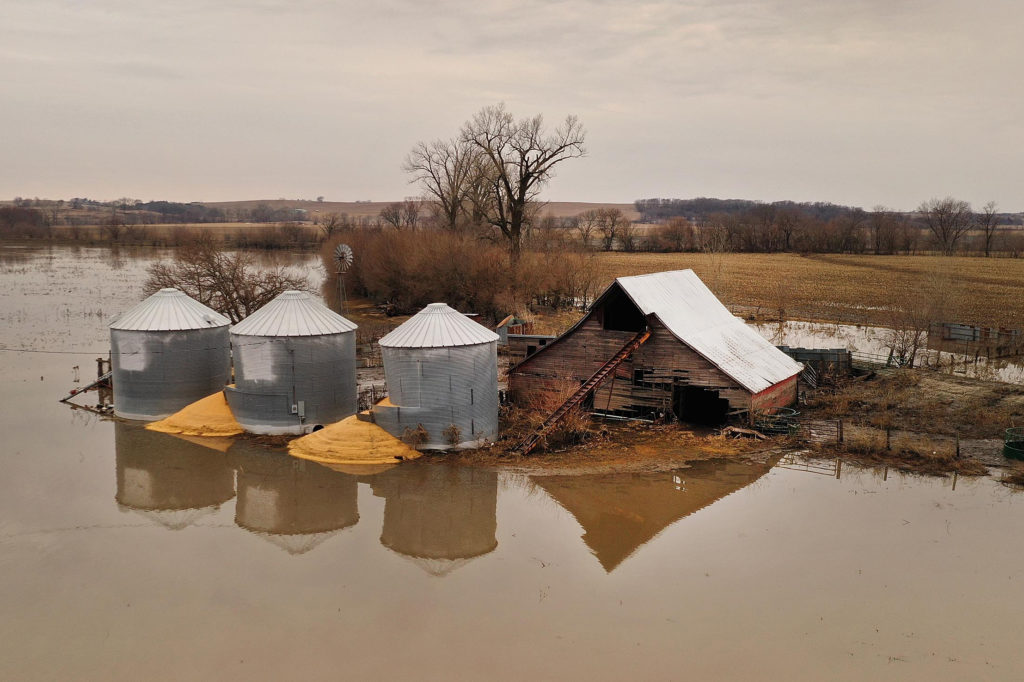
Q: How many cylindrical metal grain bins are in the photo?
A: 3